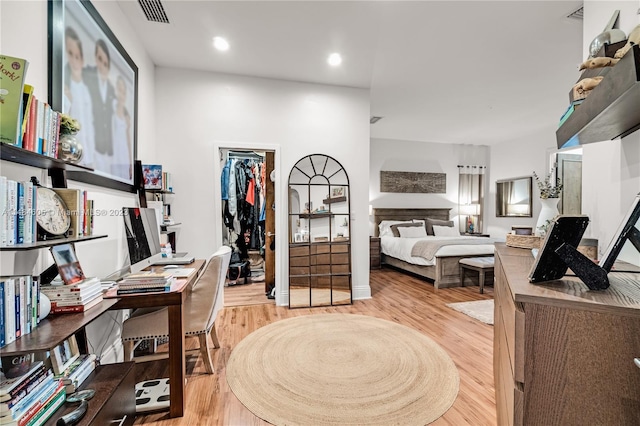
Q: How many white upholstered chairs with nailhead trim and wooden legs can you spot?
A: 1